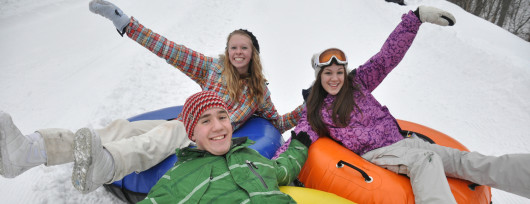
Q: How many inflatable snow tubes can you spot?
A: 3